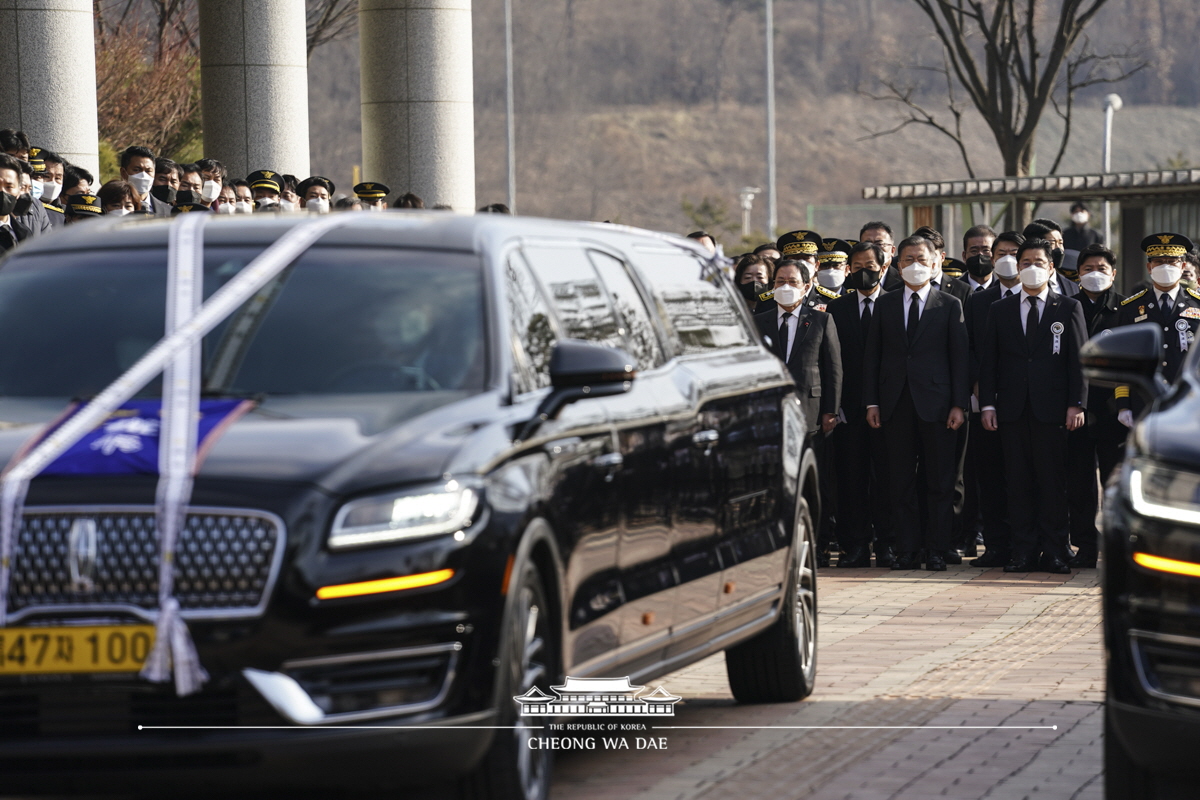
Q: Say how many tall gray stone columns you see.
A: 3